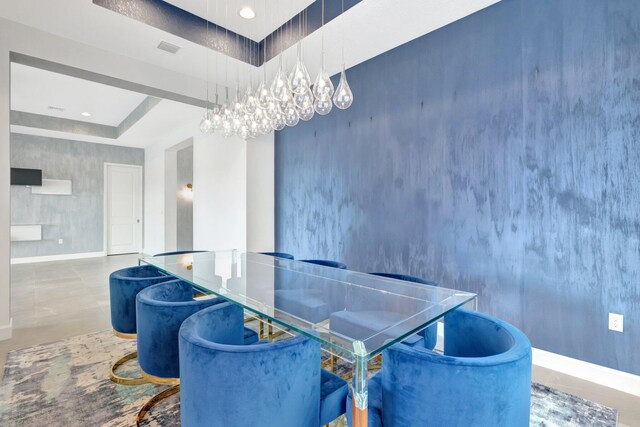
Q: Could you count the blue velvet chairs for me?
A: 8